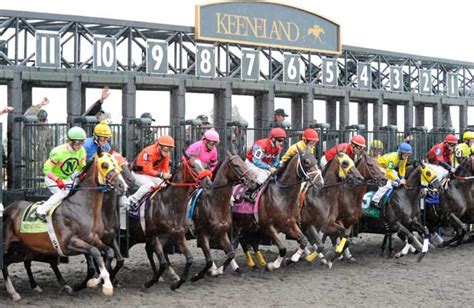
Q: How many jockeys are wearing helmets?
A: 11